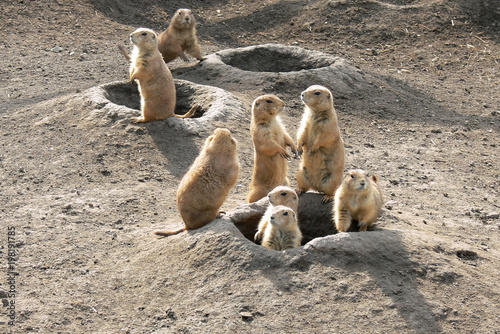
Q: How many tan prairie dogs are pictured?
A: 8